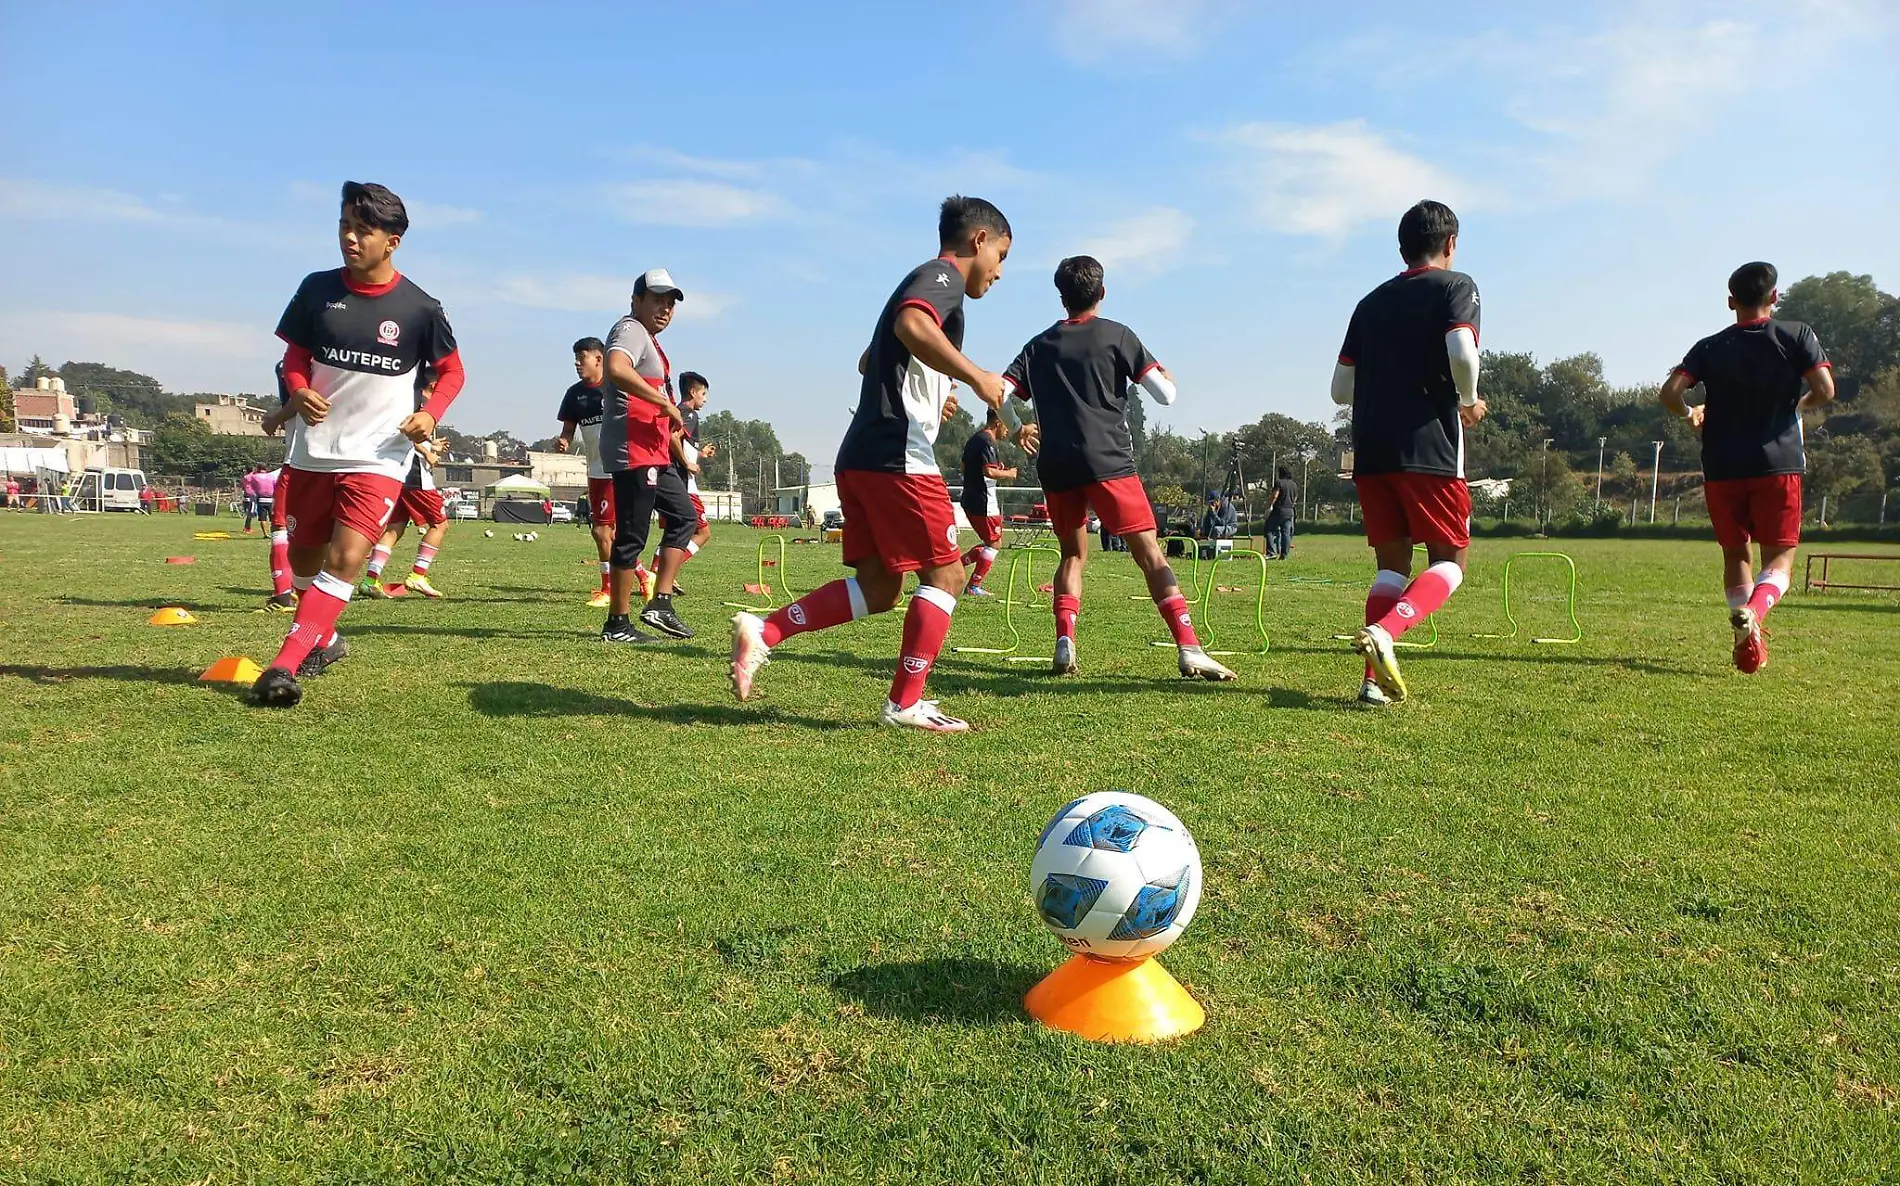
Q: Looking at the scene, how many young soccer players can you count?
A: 10